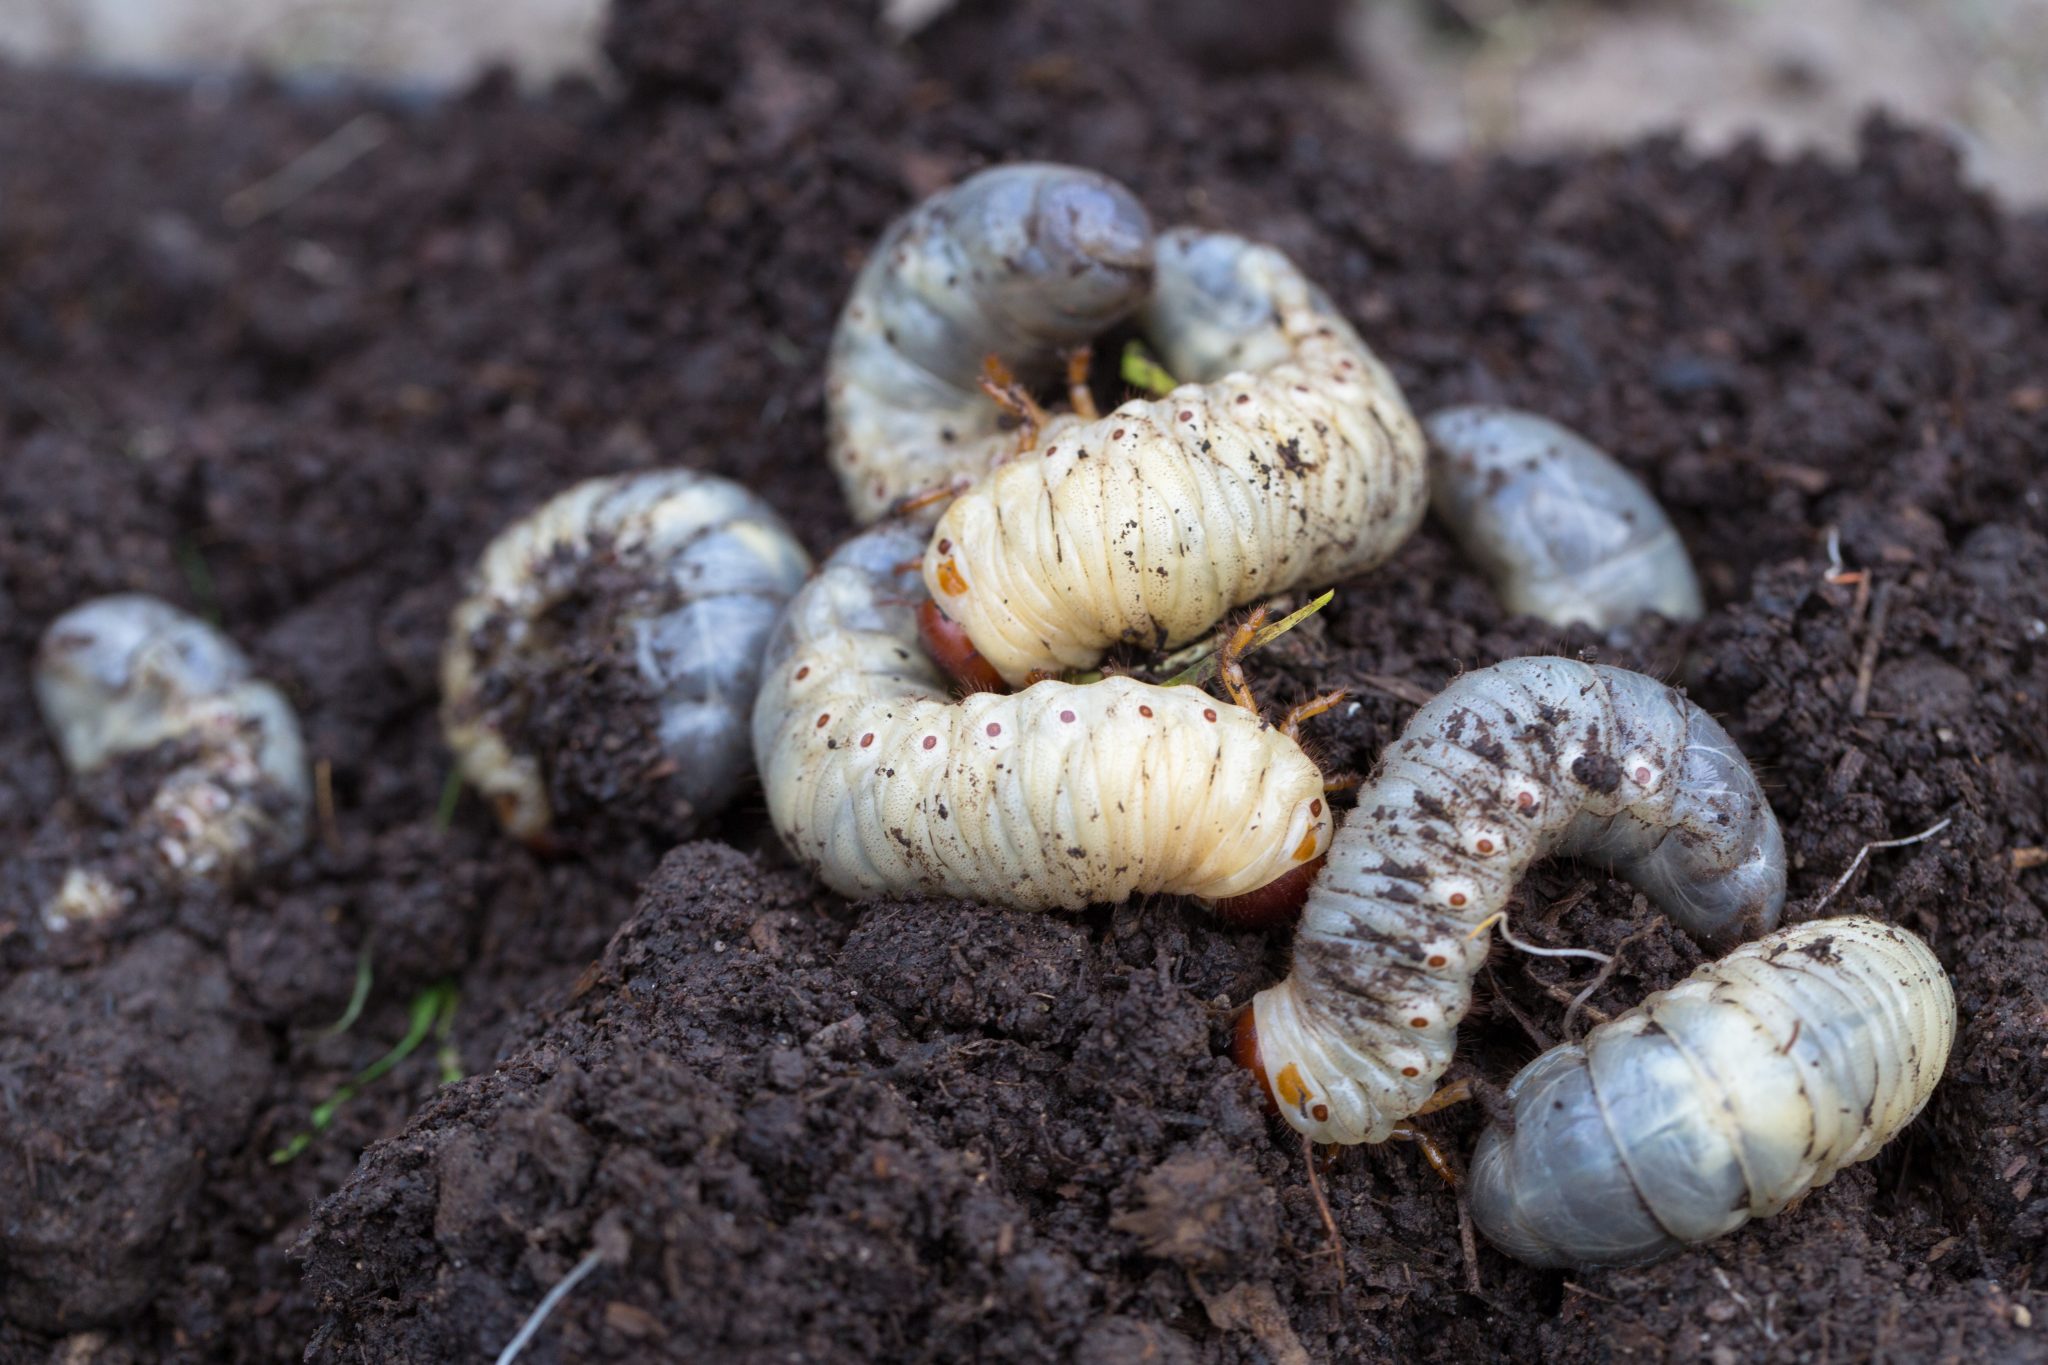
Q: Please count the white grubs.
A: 8